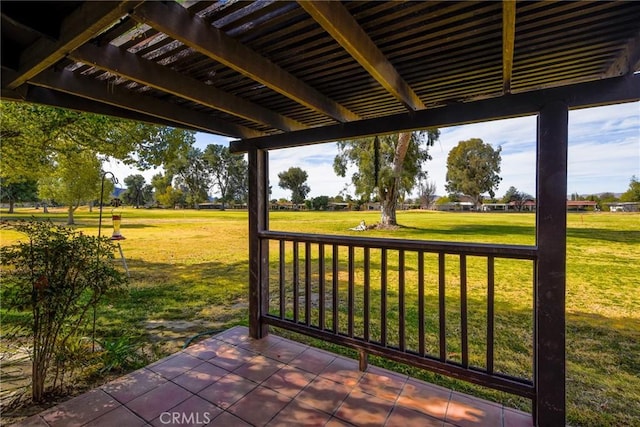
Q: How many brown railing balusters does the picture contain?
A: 13